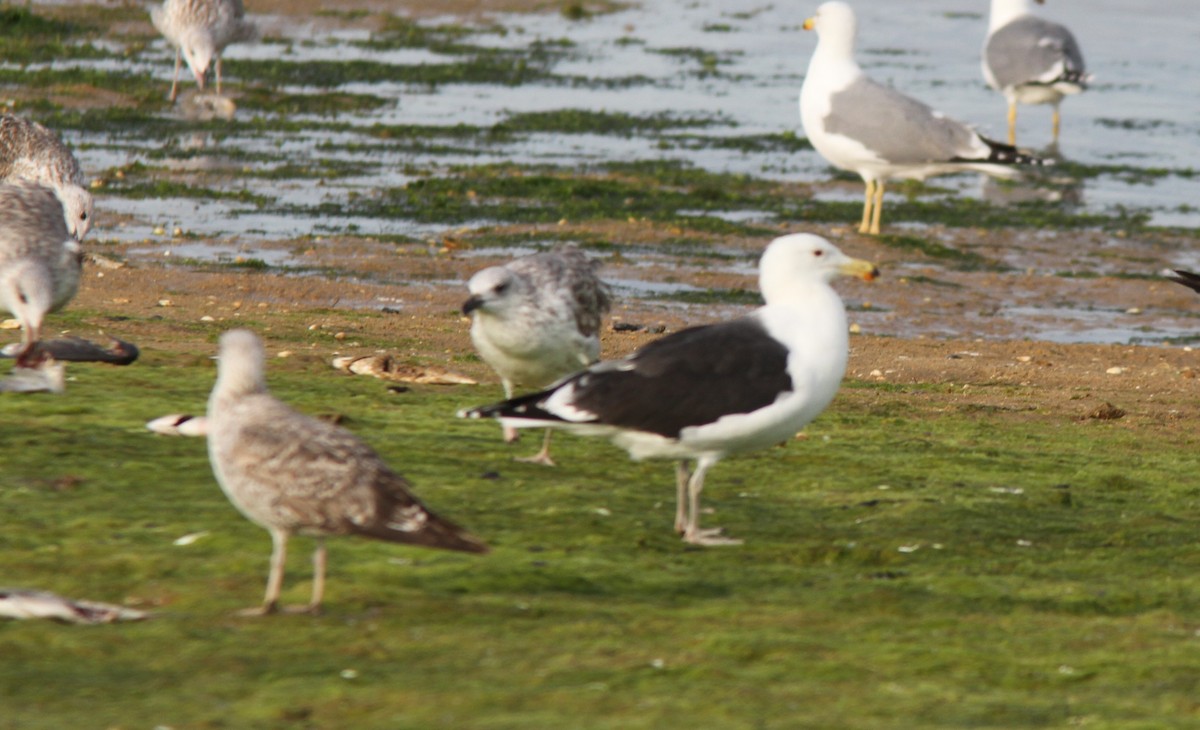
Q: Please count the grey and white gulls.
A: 2